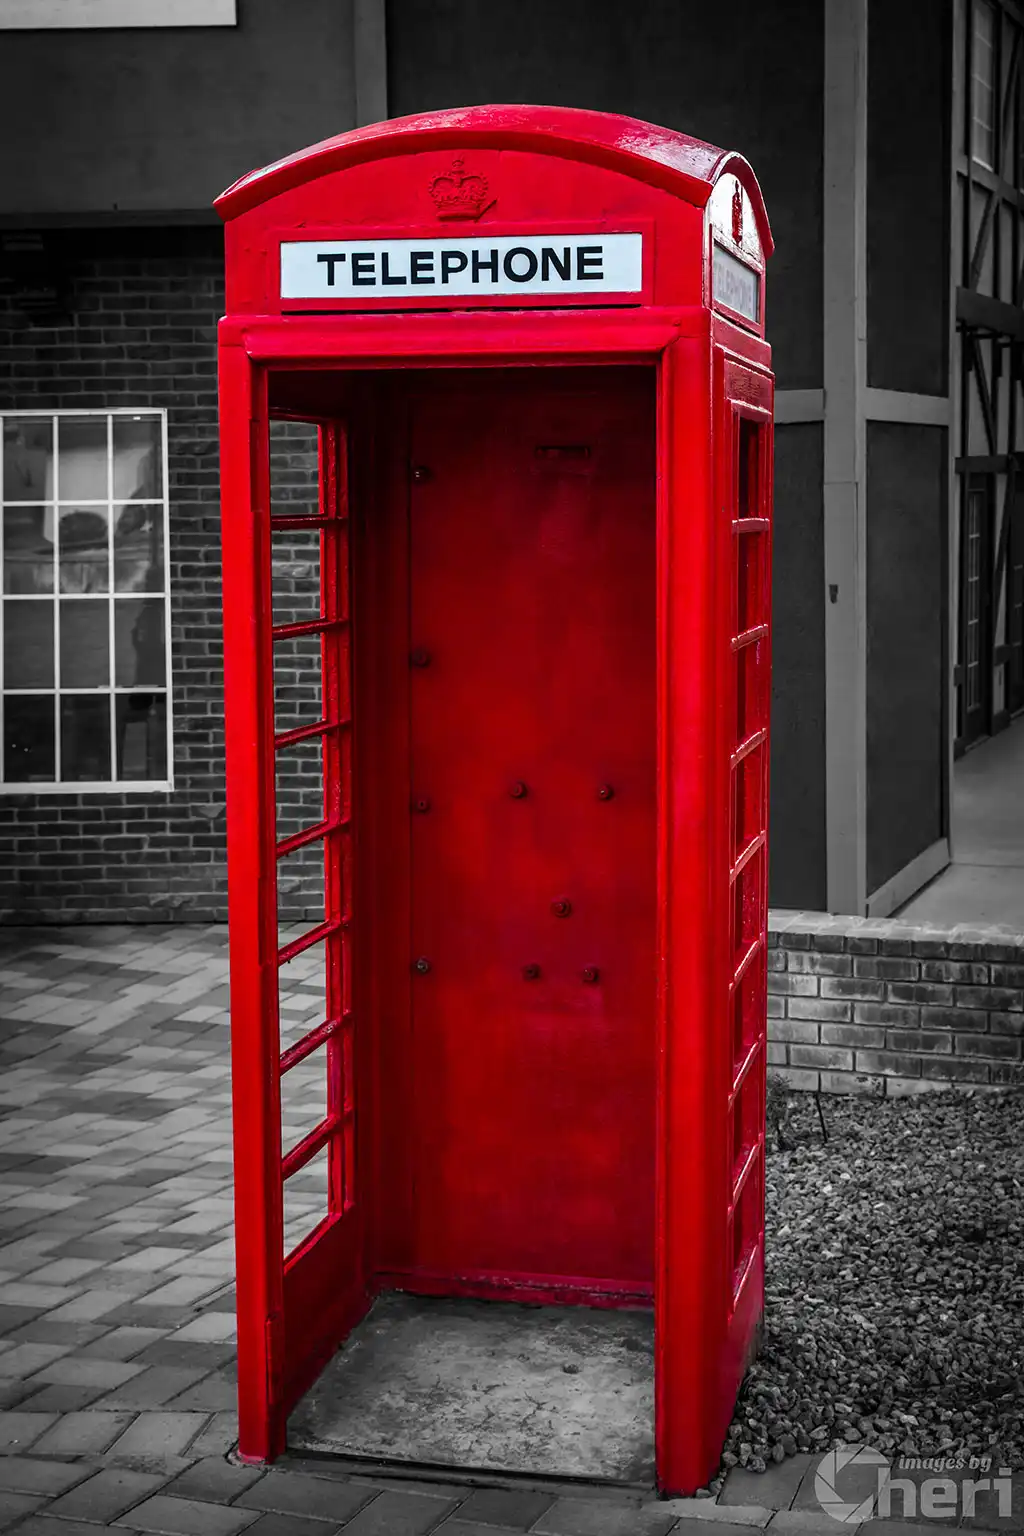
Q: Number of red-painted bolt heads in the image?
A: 9